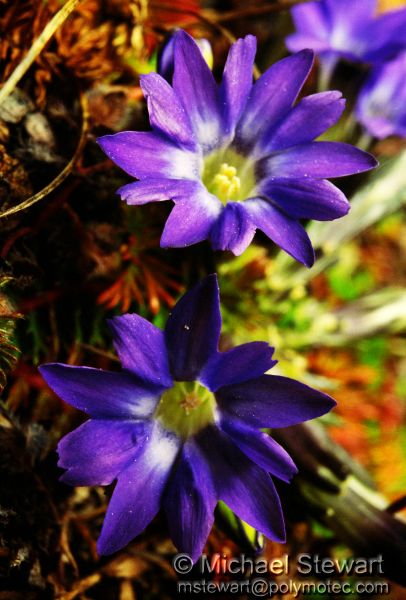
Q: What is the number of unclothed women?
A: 0